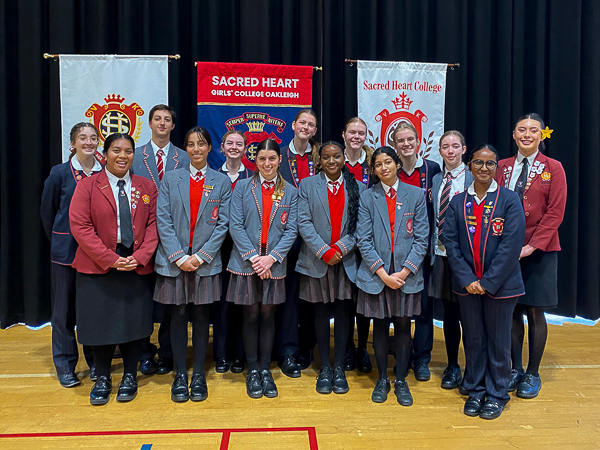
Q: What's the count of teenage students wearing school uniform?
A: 14